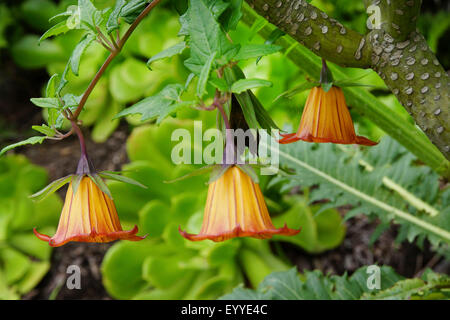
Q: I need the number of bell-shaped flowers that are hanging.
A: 3